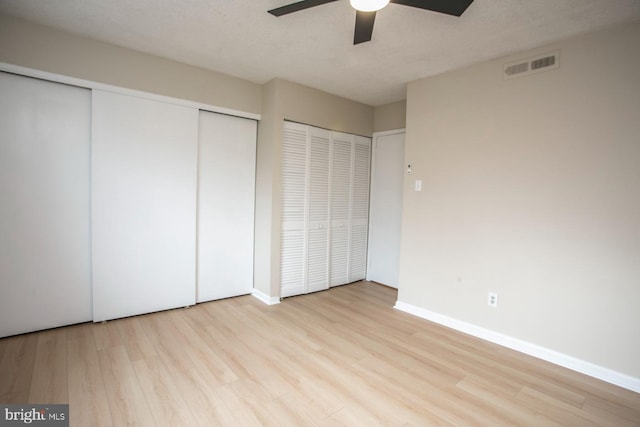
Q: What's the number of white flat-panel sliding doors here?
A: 3